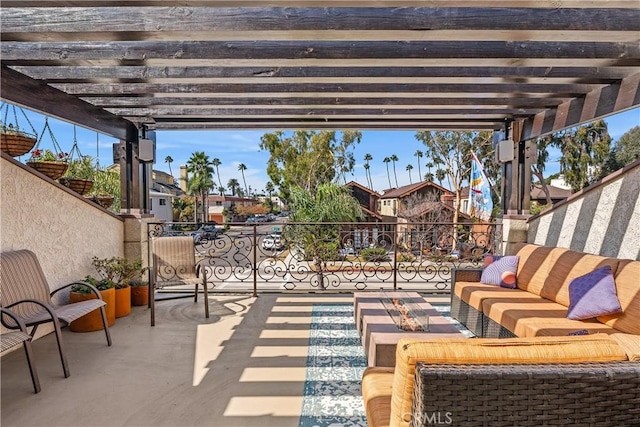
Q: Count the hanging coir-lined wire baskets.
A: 4